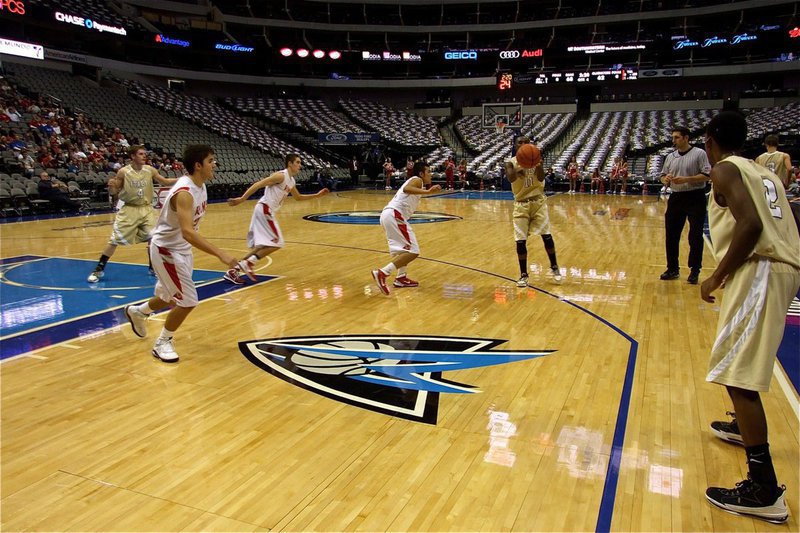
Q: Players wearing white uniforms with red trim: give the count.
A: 3